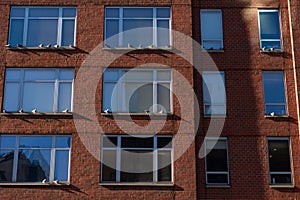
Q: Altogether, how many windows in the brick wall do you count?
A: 12